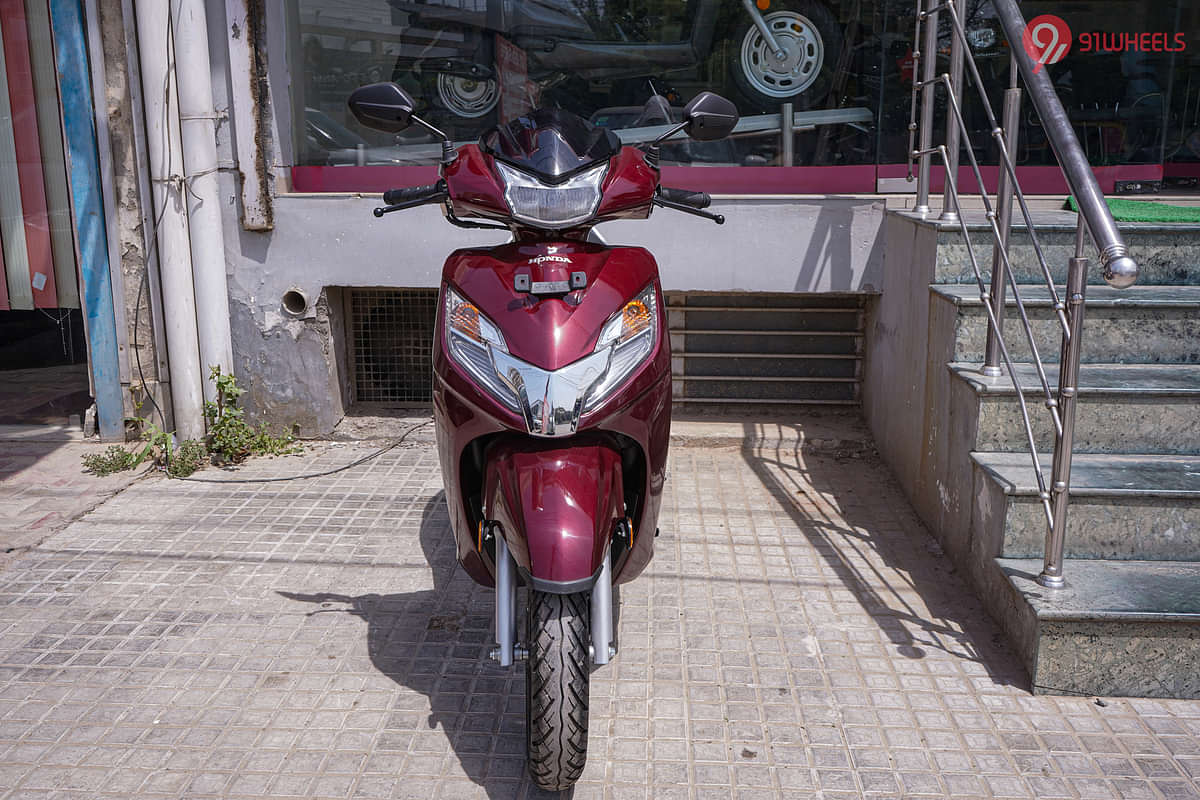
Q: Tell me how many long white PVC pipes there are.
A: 2